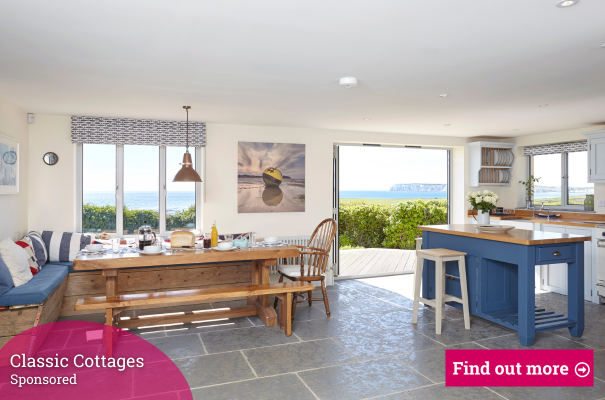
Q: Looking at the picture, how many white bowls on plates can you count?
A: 4